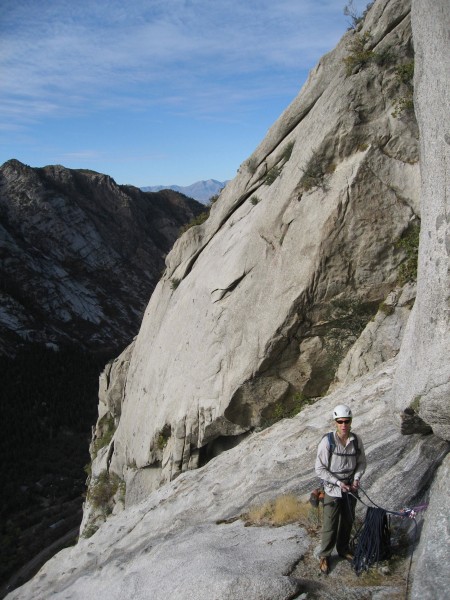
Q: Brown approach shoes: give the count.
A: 2